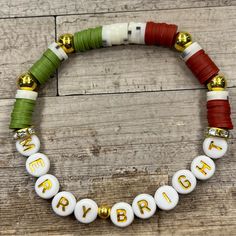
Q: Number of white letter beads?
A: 11